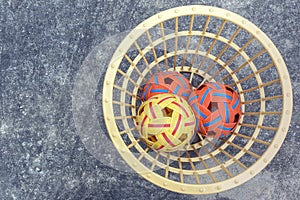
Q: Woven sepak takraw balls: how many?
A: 3